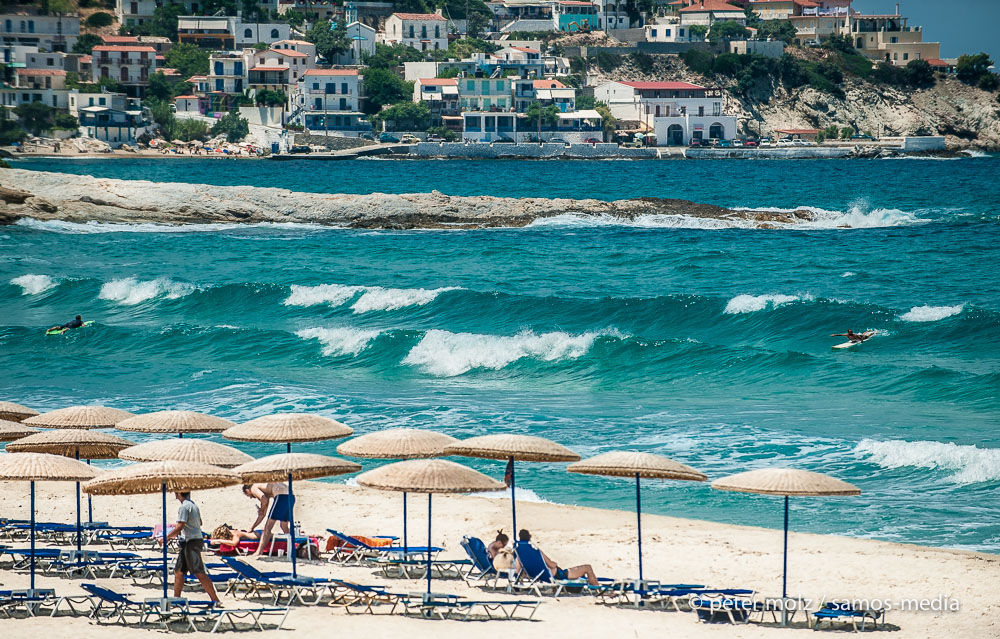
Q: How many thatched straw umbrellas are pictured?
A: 15